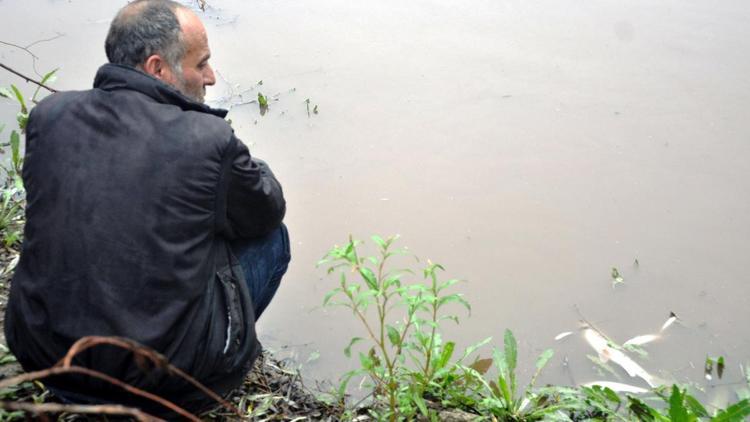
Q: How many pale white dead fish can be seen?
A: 5